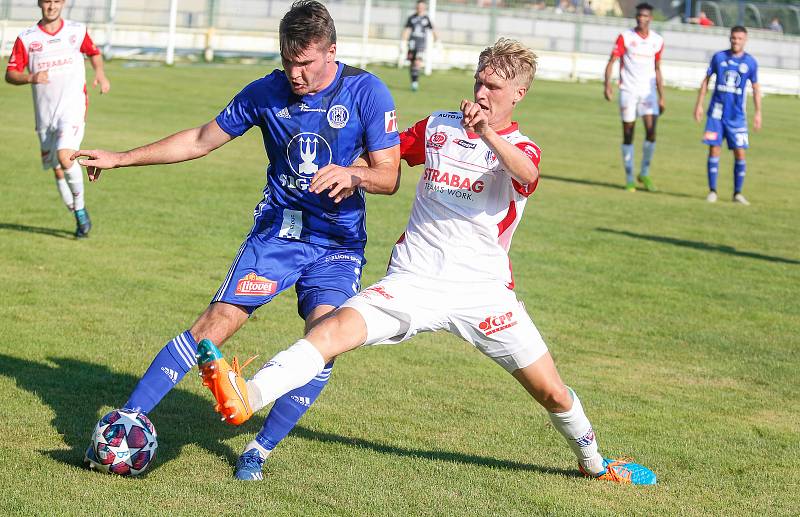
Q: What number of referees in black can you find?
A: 1